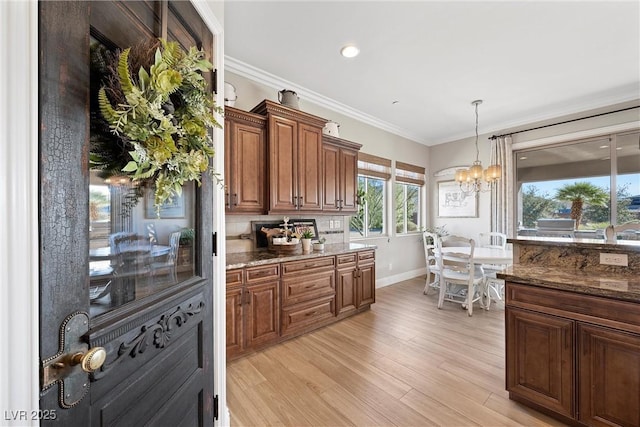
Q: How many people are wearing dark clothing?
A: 0